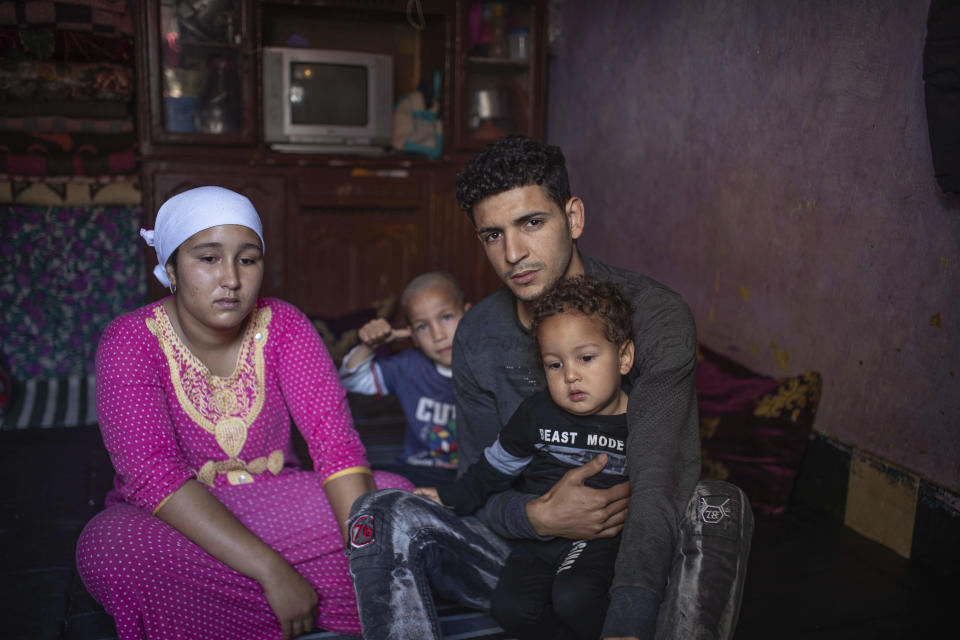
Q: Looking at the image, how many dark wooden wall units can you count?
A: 1